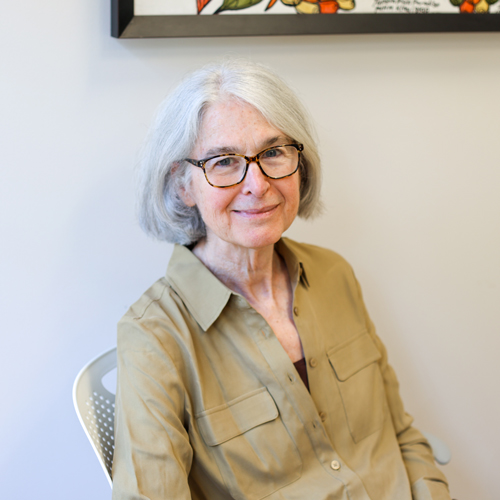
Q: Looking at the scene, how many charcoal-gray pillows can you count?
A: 0